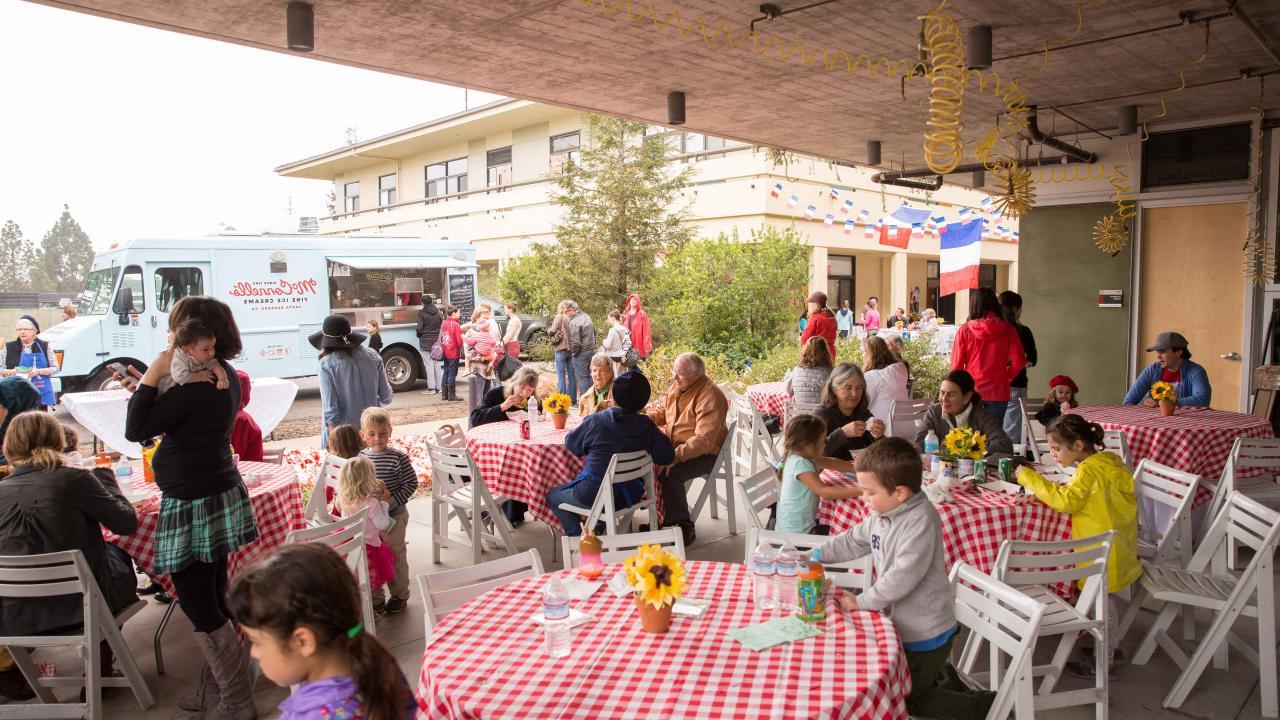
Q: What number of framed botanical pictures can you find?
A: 0